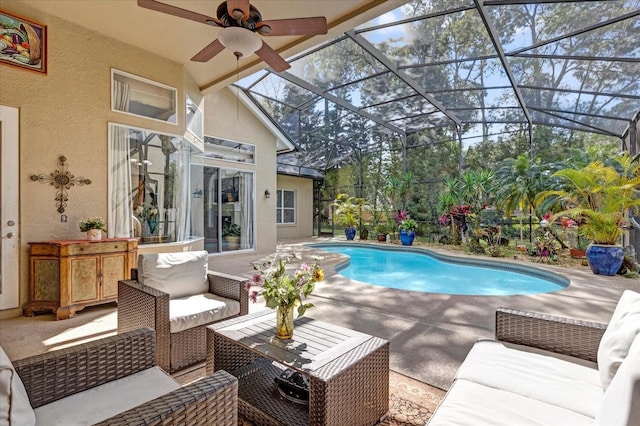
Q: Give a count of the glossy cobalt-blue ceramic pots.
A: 3